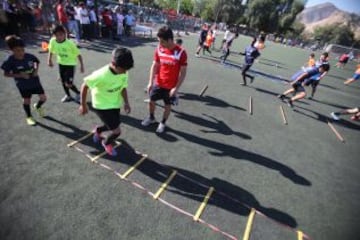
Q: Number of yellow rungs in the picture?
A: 7